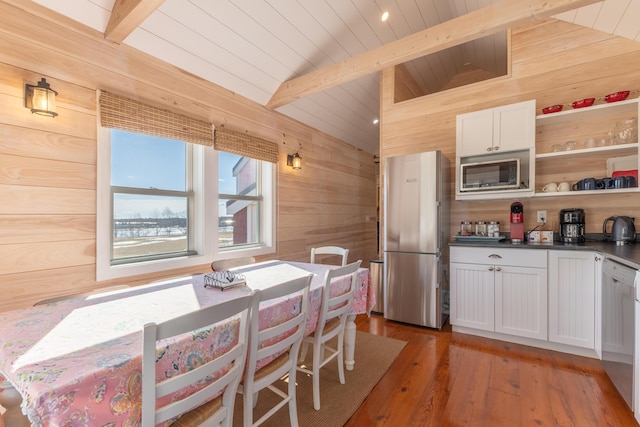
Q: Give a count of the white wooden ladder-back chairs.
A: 4